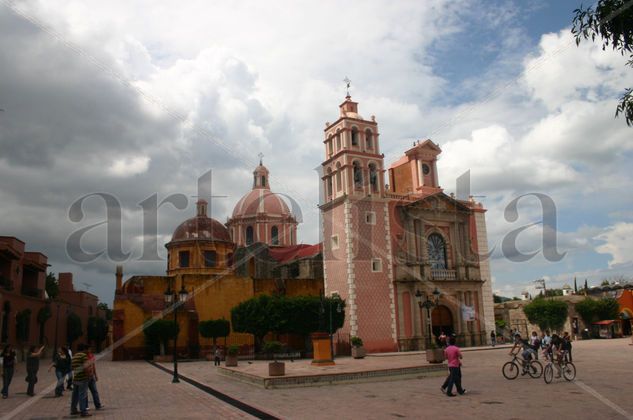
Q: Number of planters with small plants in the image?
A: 4